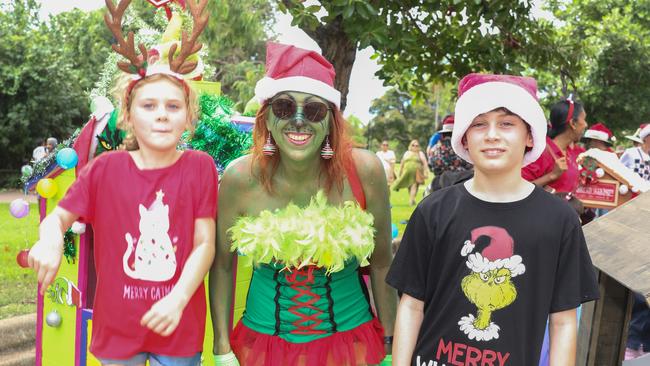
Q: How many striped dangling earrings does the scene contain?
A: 2